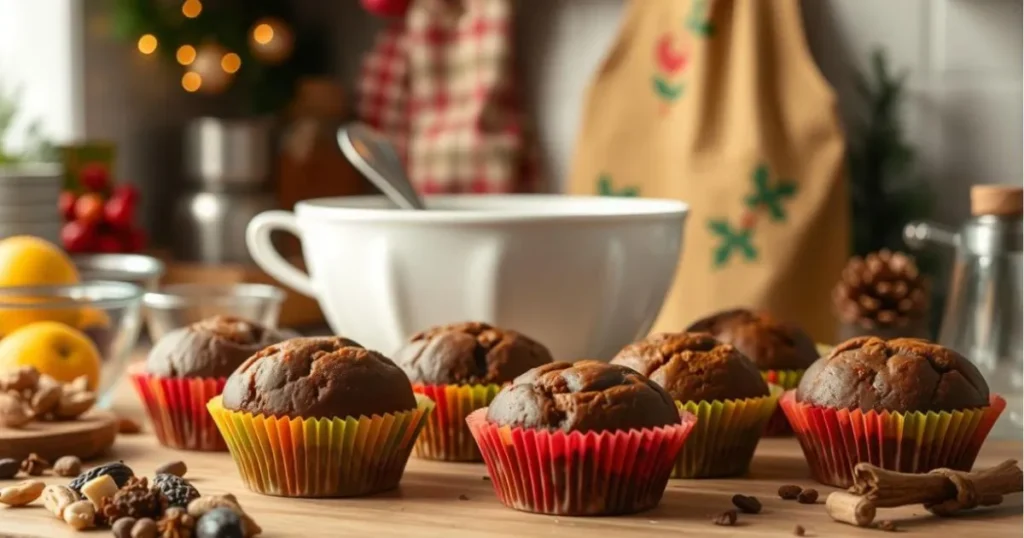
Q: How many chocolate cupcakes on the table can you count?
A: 7